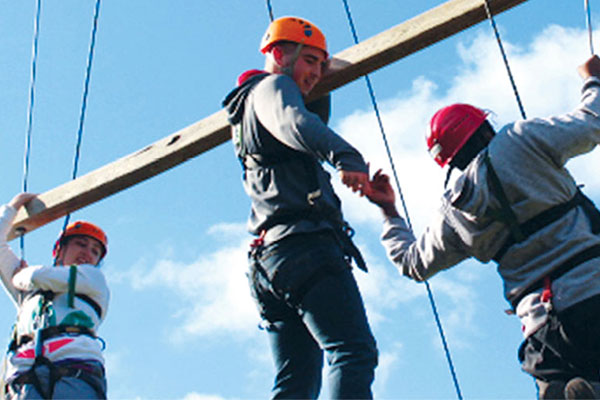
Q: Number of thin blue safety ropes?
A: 6